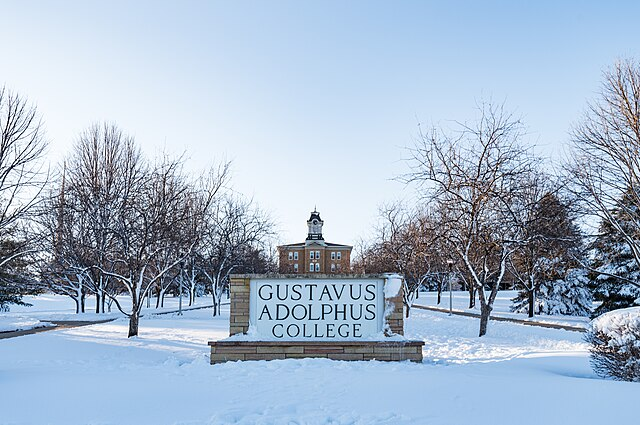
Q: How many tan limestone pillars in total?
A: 2